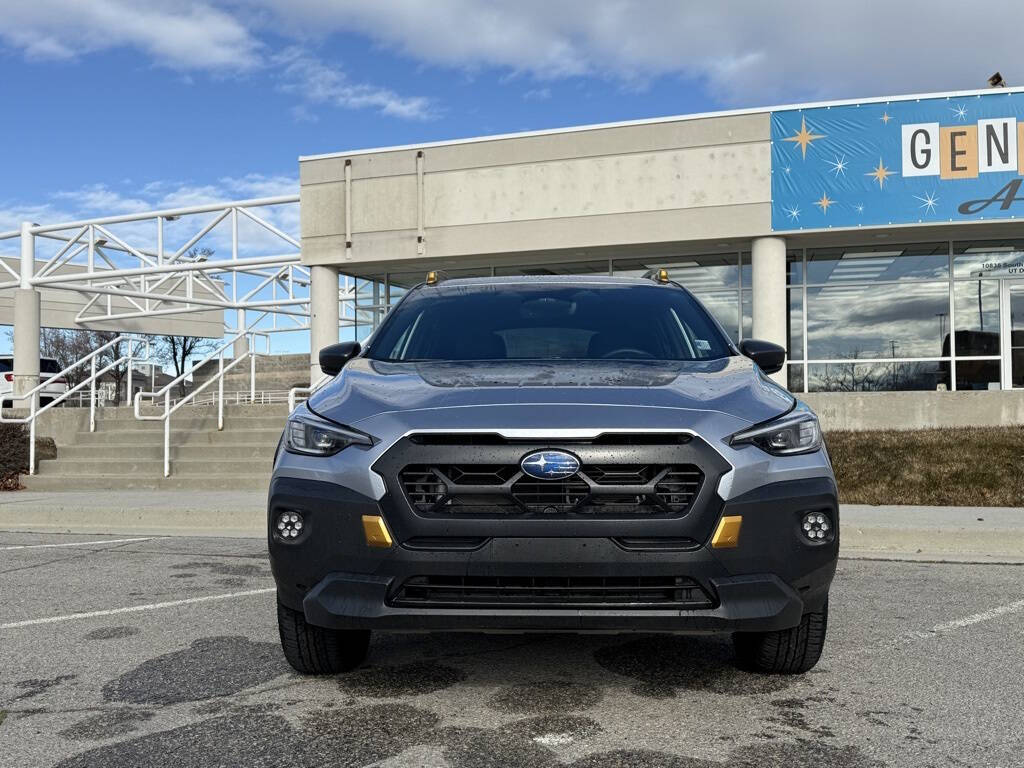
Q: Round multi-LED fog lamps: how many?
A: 2